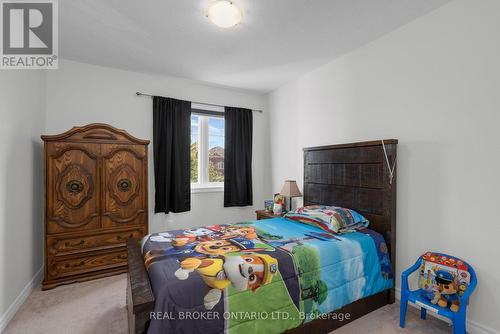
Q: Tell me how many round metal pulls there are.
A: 2